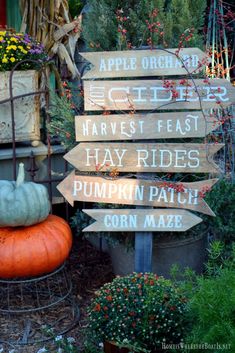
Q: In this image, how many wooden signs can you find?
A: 6